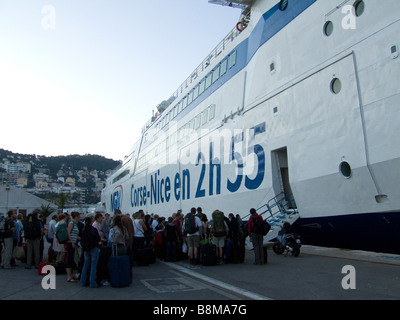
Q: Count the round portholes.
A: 5